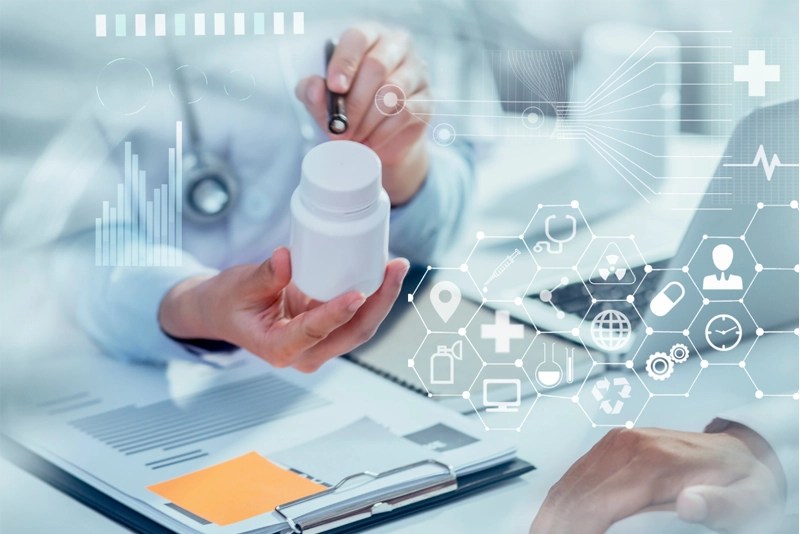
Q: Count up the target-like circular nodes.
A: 3